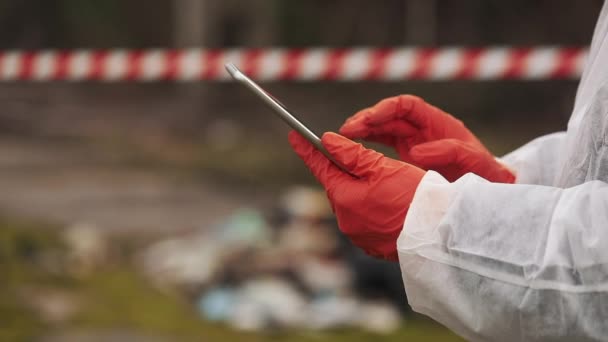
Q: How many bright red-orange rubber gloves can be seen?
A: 2